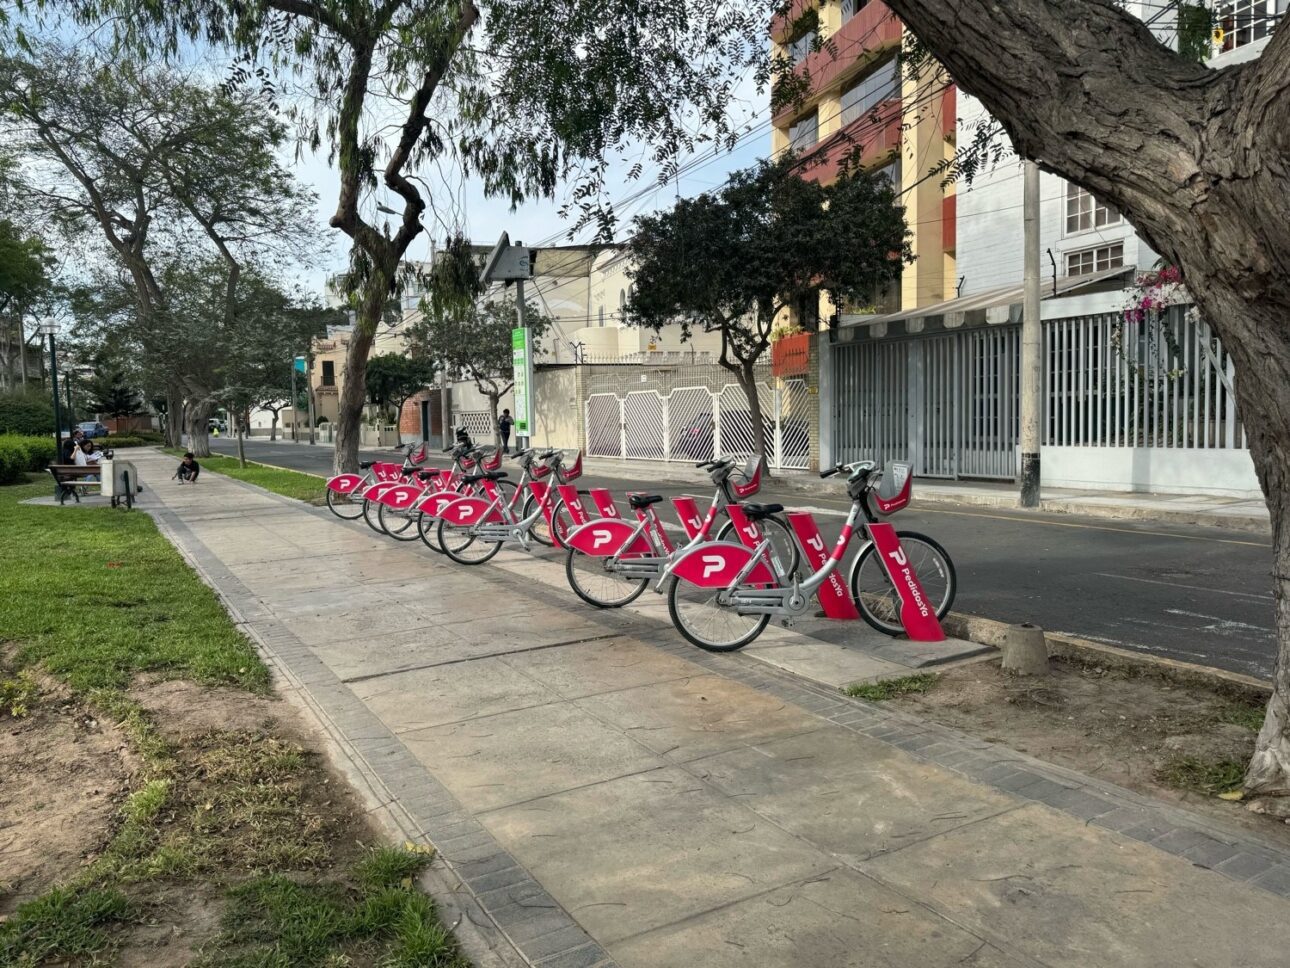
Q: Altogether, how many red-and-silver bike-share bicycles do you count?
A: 7